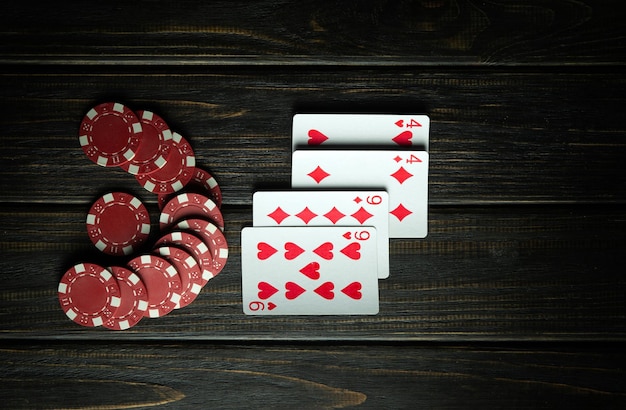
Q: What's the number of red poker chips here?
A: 12